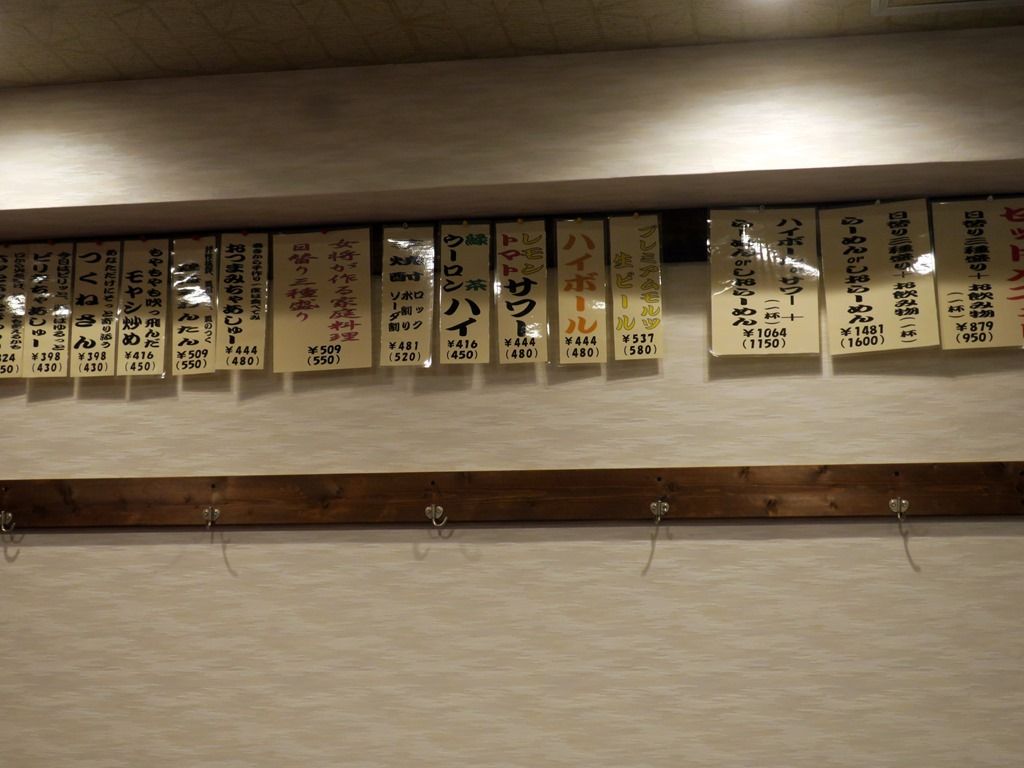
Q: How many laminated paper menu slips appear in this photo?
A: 15